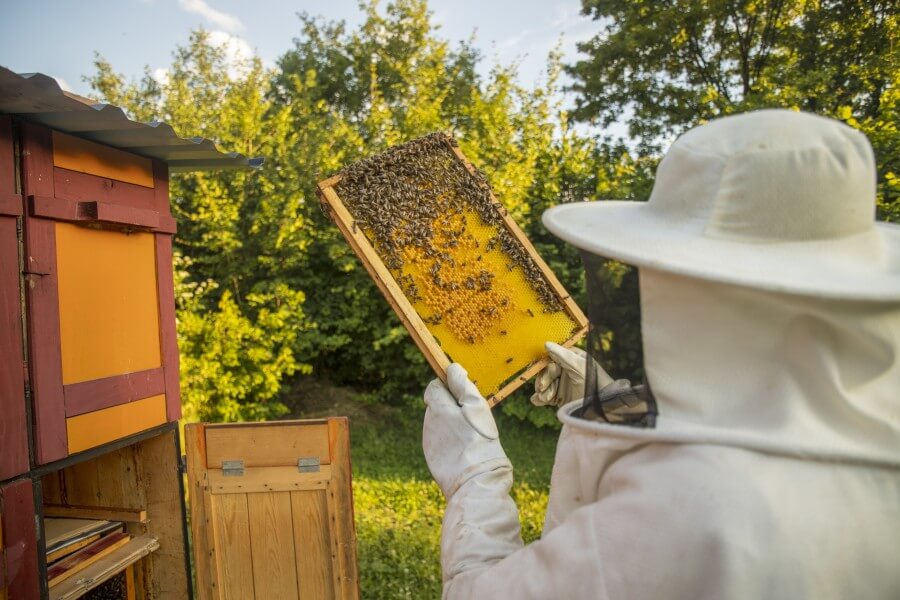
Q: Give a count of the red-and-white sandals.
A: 0